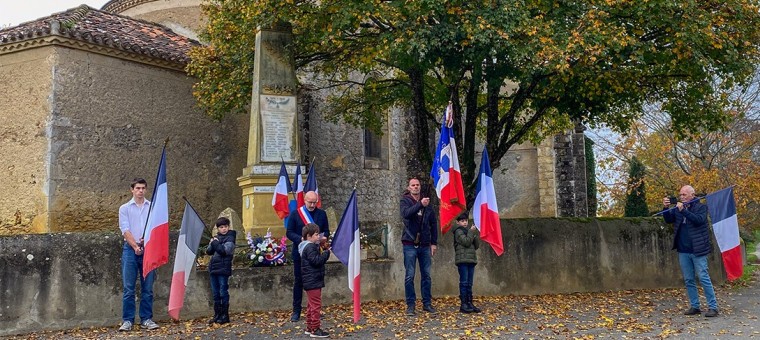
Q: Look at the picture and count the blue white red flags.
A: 9